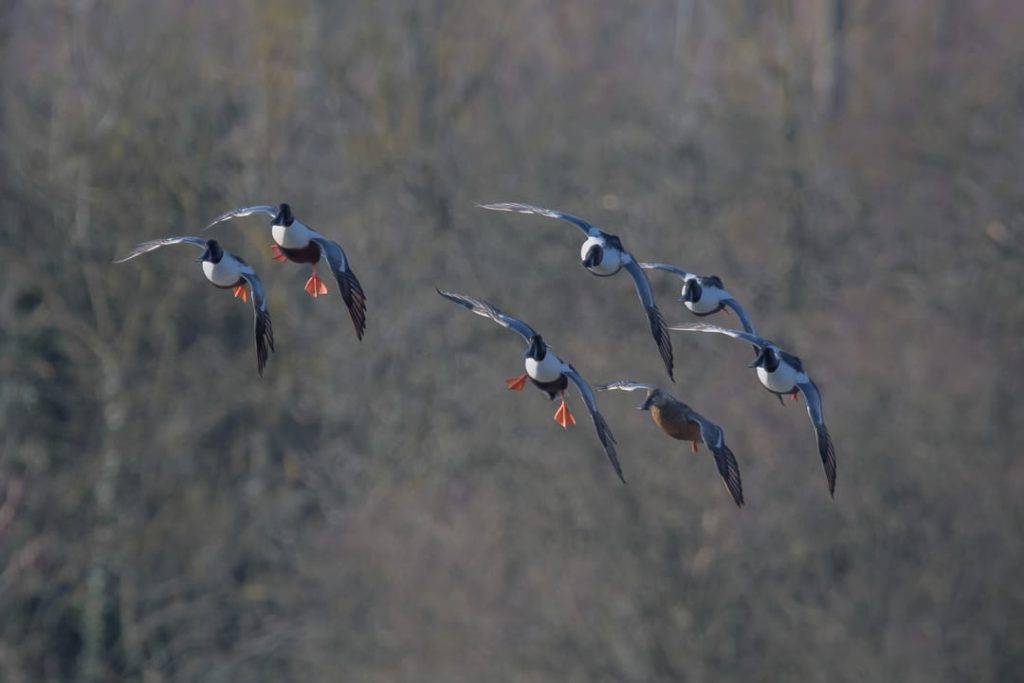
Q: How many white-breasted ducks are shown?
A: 6